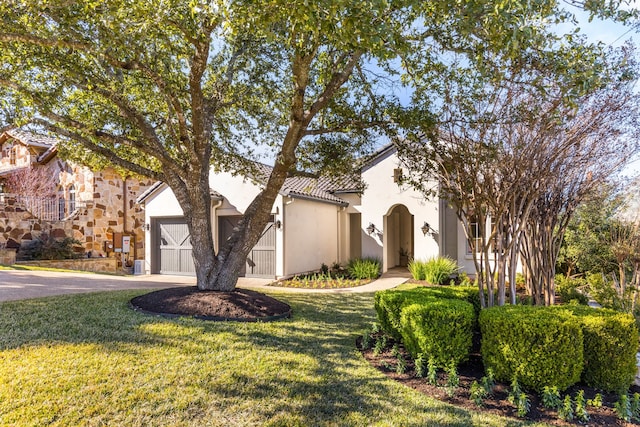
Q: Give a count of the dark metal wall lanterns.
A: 4